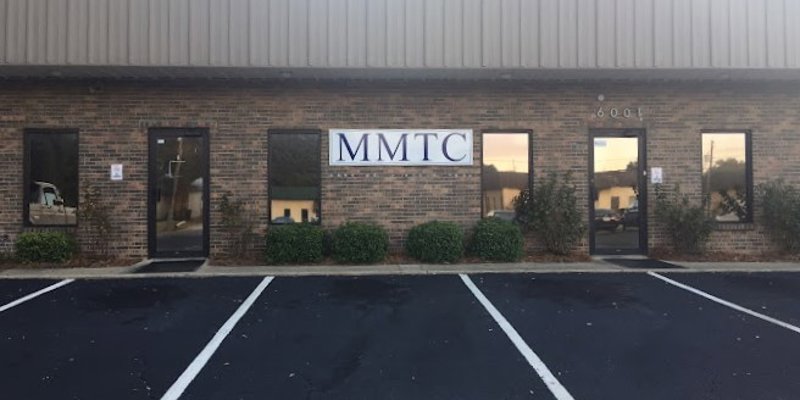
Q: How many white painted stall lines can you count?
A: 4